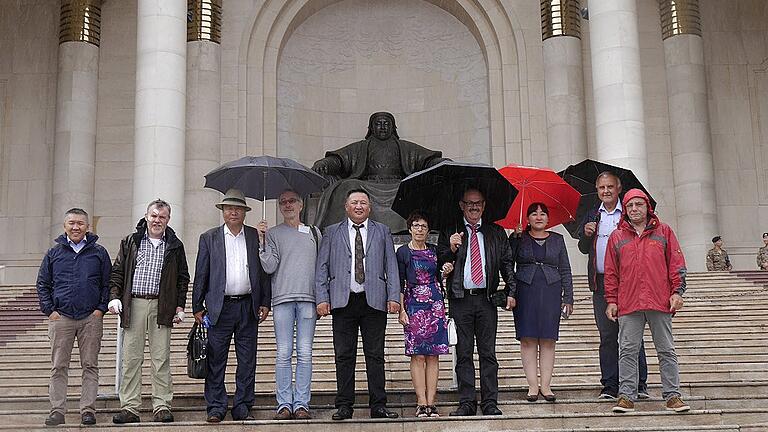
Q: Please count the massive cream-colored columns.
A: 6